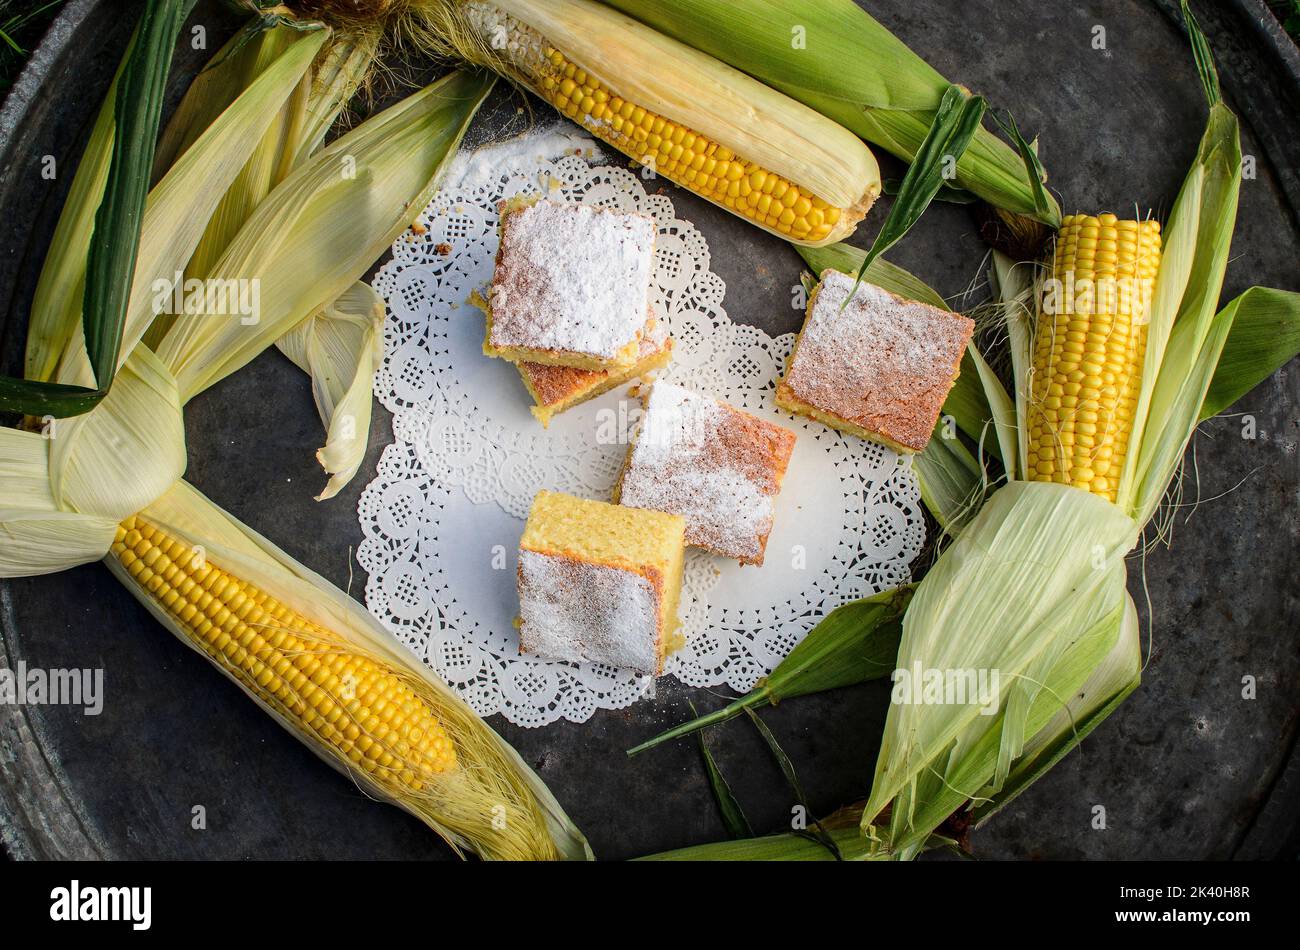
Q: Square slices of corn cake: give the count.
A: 5